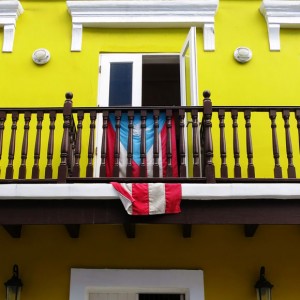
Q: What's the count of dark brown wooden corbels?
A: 5